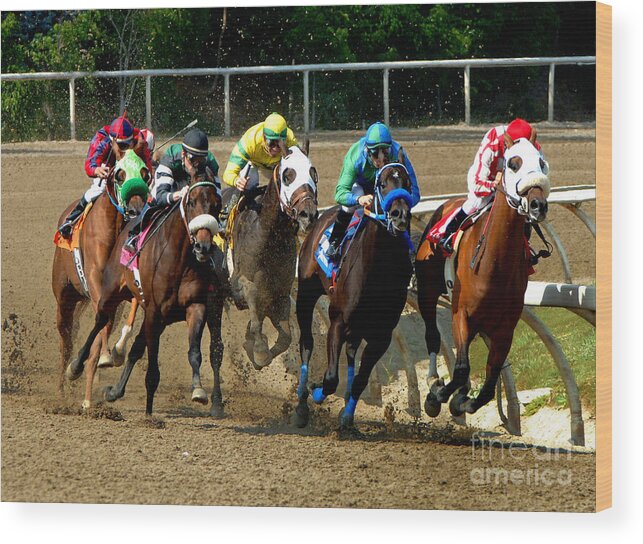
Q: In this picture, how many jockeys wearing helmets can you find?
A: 5